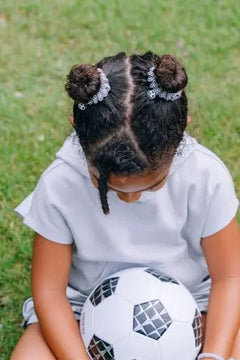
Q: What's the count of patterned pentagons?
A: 5